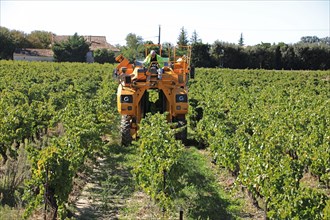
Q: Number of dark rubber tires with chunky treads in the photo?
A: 2